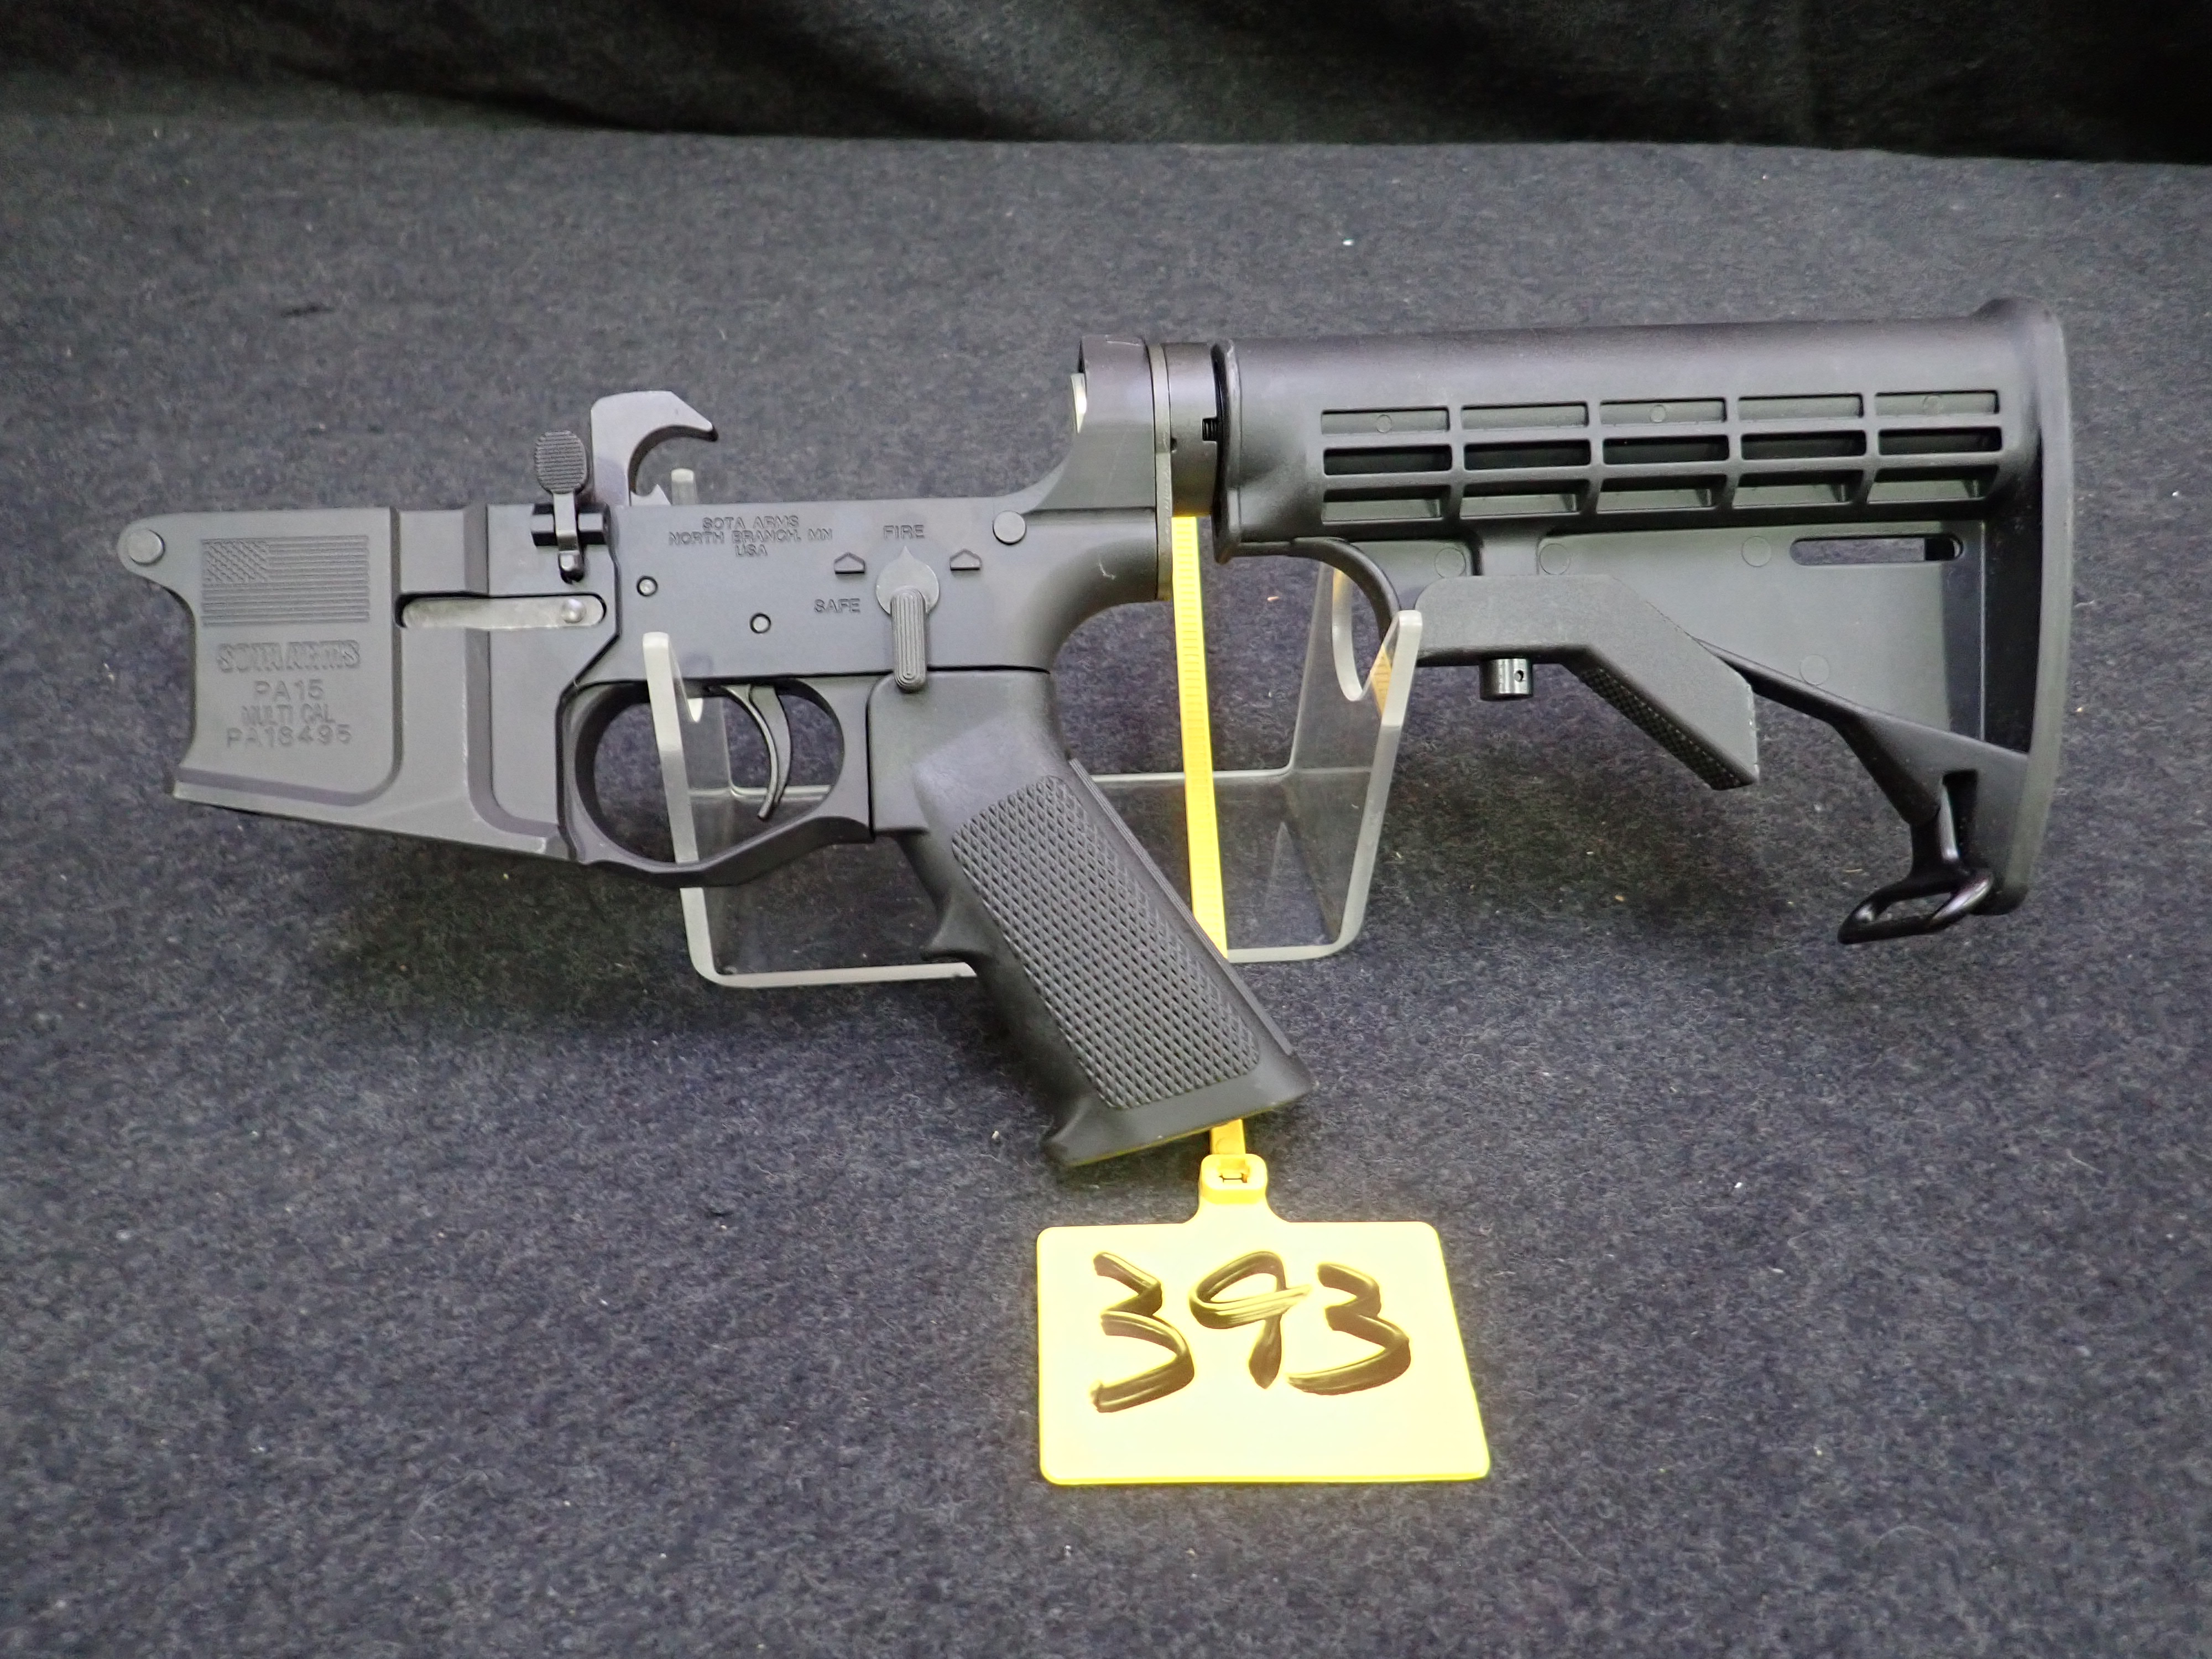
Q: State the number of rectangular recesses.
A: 15